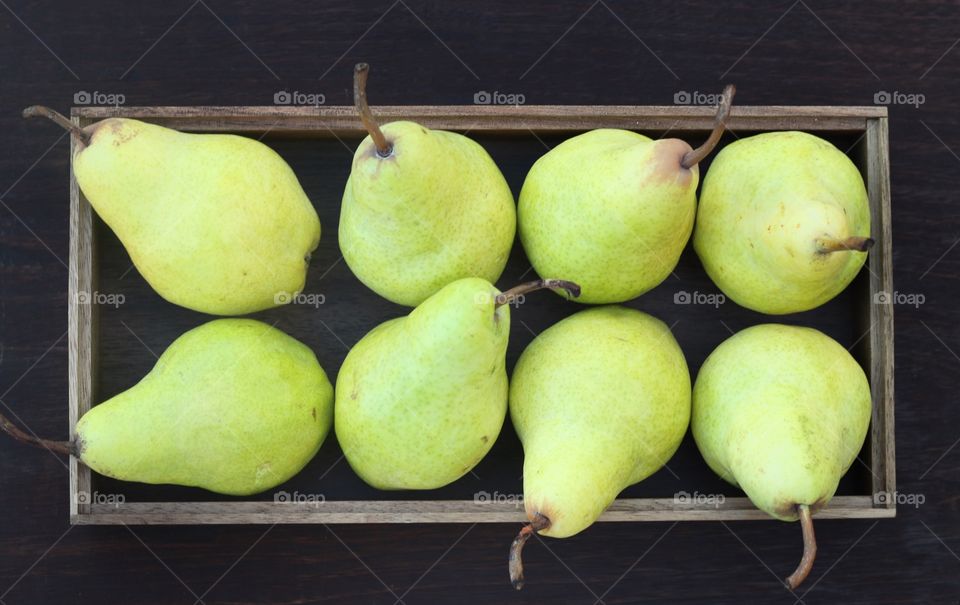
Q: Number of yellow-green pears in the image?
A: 8